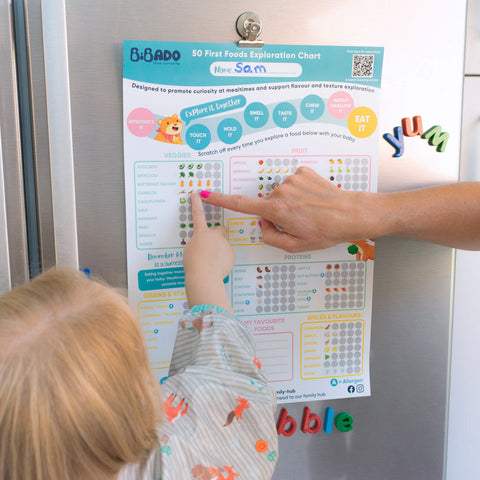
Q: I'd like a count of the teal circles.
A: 5